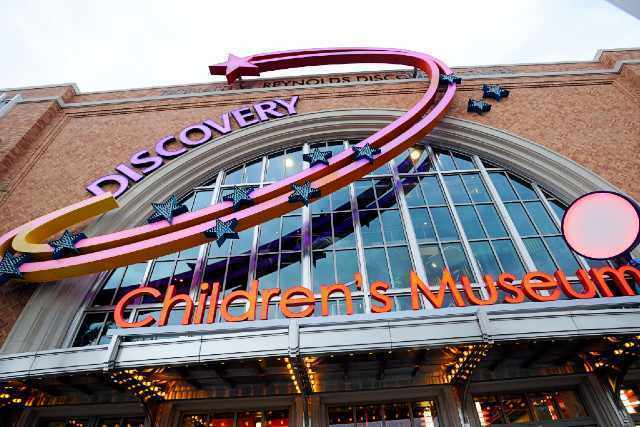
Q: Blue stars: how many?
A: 11